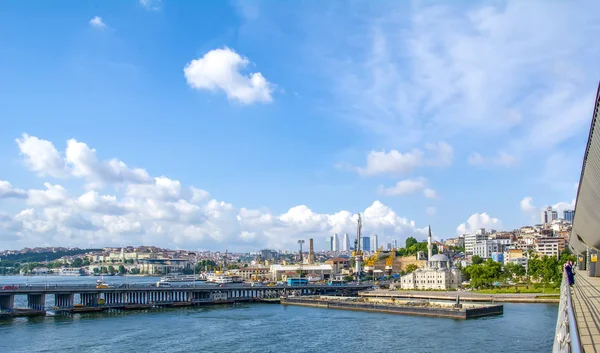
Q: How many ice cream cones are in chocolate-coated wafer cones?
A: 0